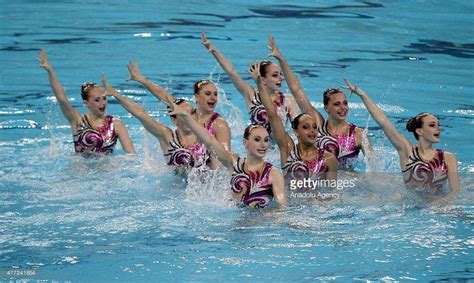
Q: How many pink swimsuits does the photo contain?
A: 8